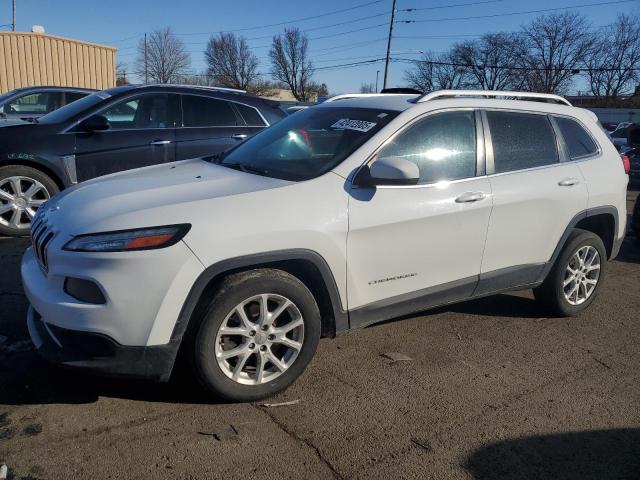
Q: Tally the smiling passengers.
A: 0